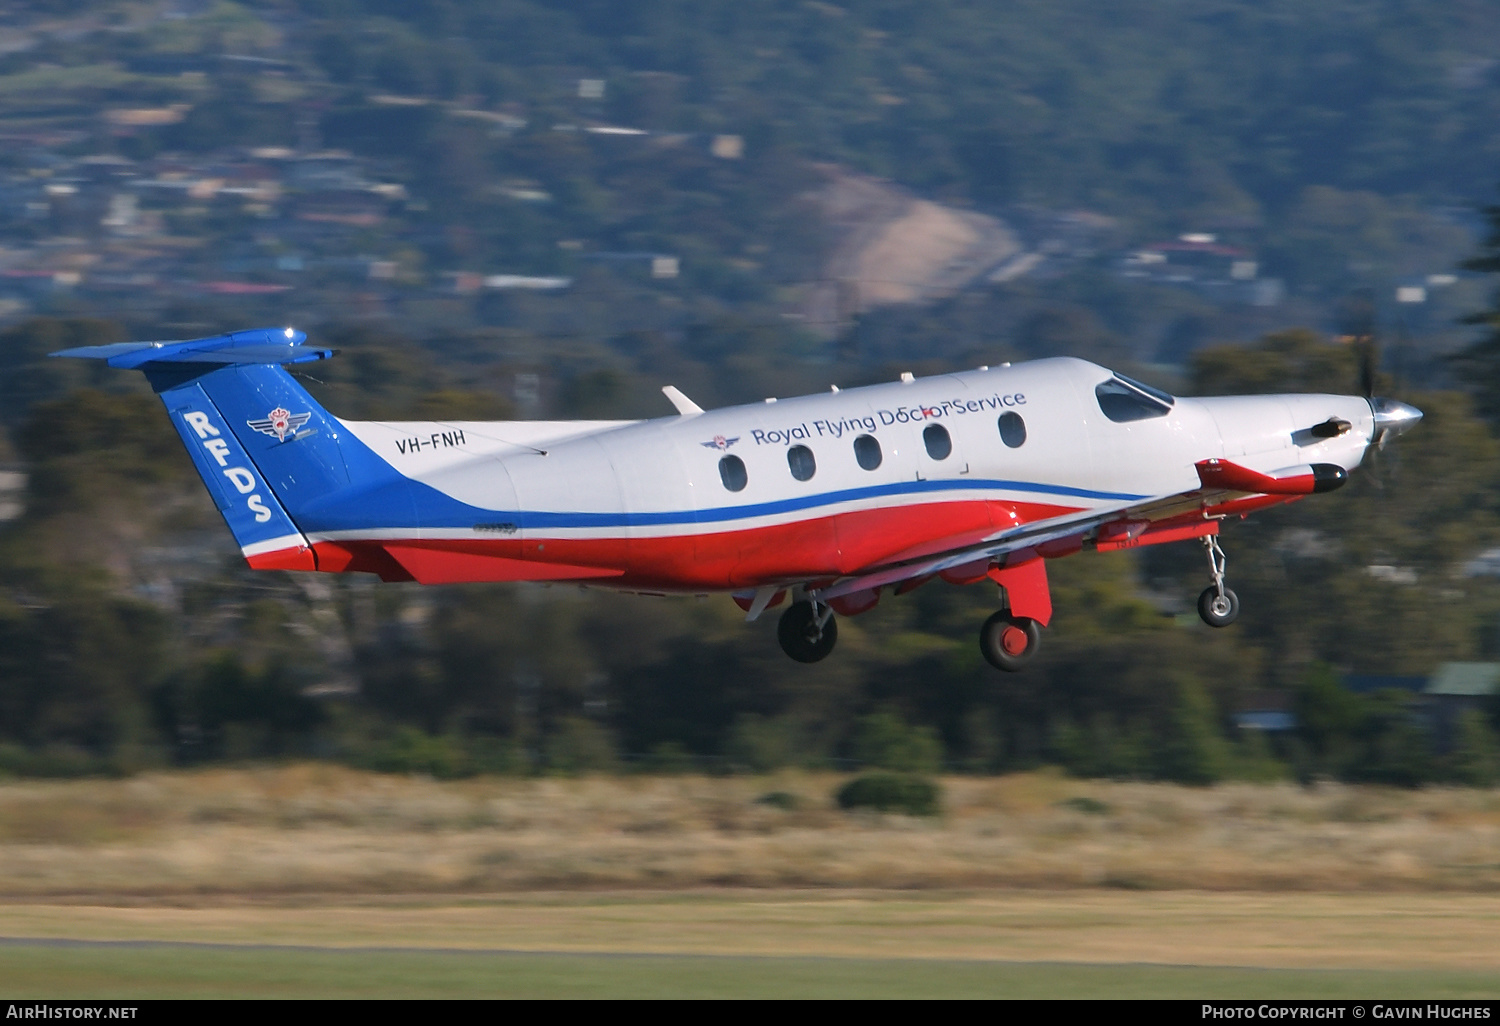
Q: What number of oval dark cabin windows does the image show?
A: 5